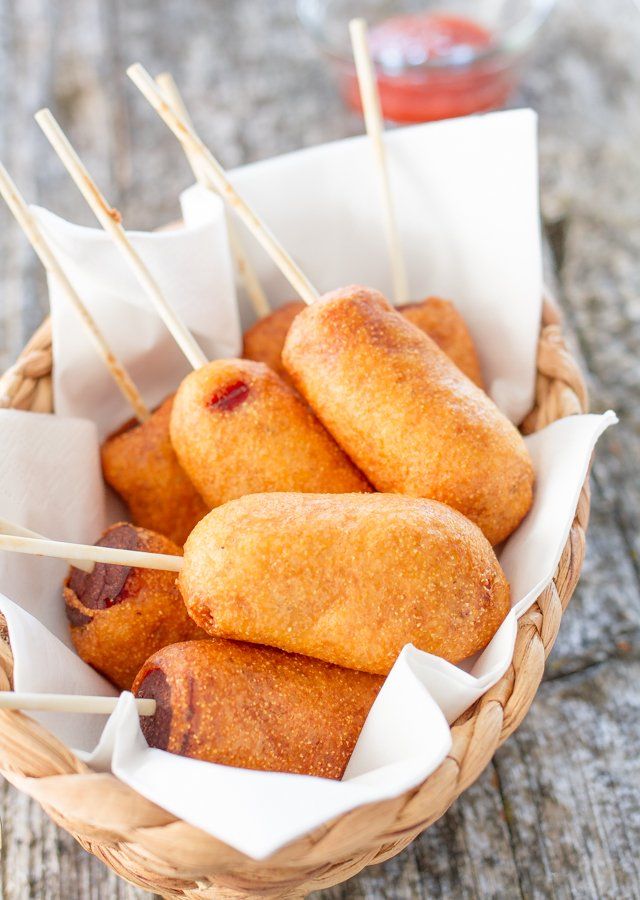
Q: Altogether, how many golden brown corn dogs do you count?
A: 8